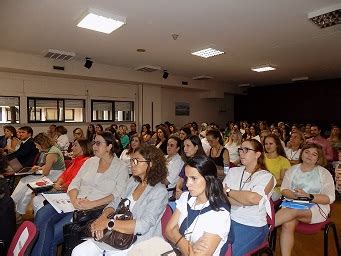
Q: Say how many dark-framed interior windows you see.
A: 3